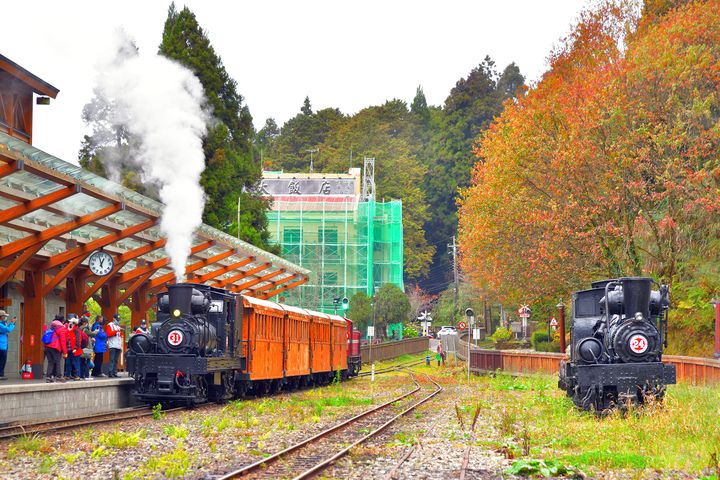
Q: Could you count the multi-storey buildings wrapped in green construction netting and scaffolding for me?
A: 1